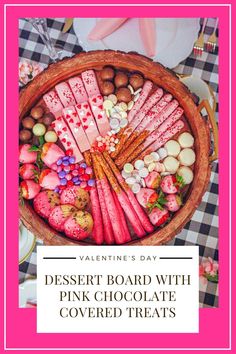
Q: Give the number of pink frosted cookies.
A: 4